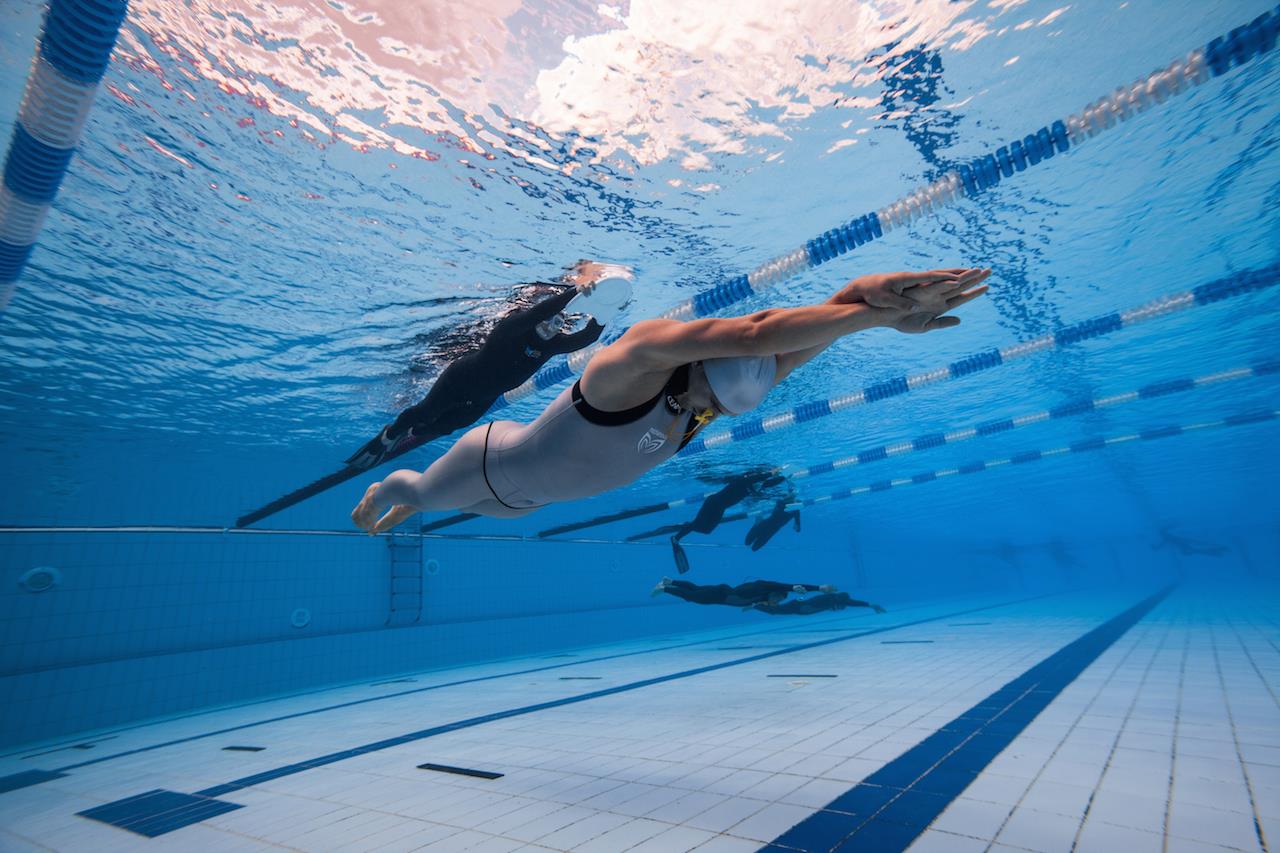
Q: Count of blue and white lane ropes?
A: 5